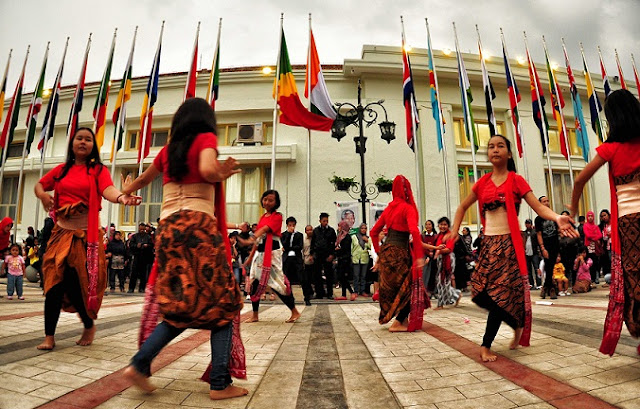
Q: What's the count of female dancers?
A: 7